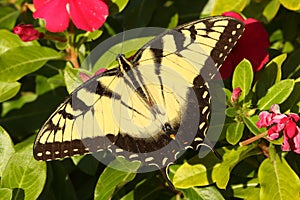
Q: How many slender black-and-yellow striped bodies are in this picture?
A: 1